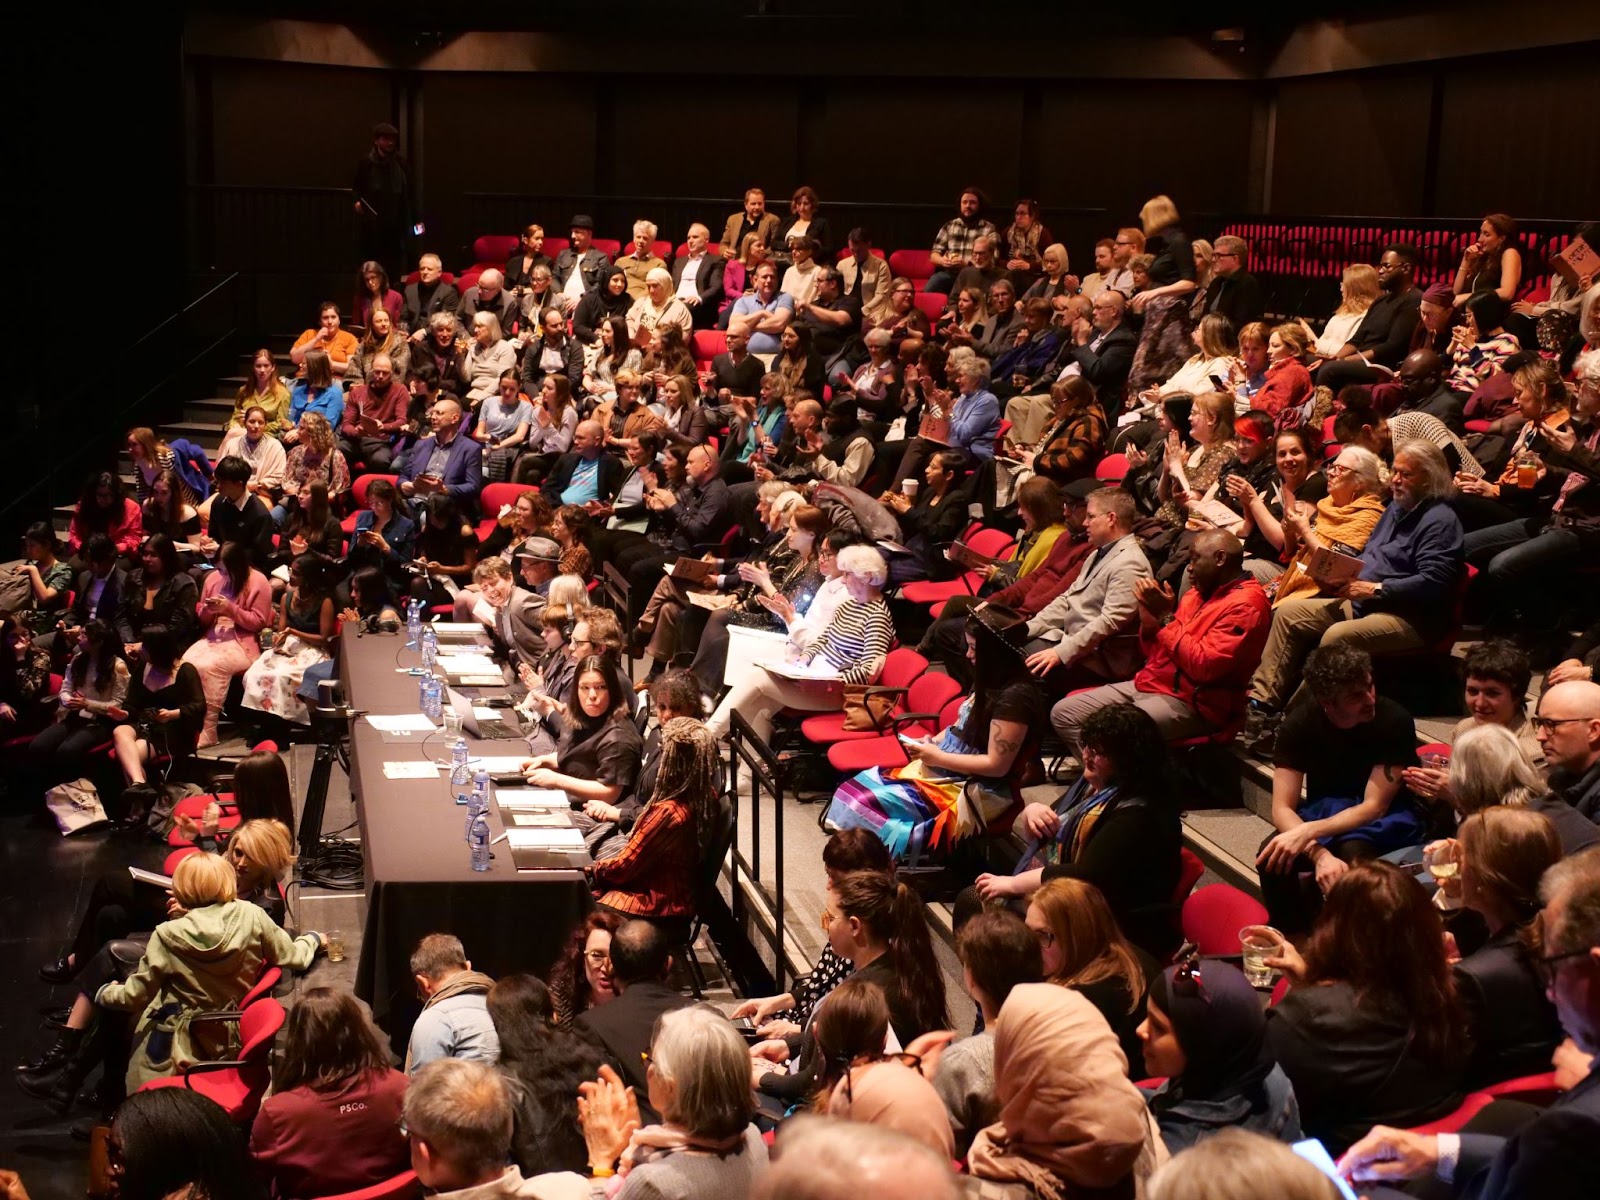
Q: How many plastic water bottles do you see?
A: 9